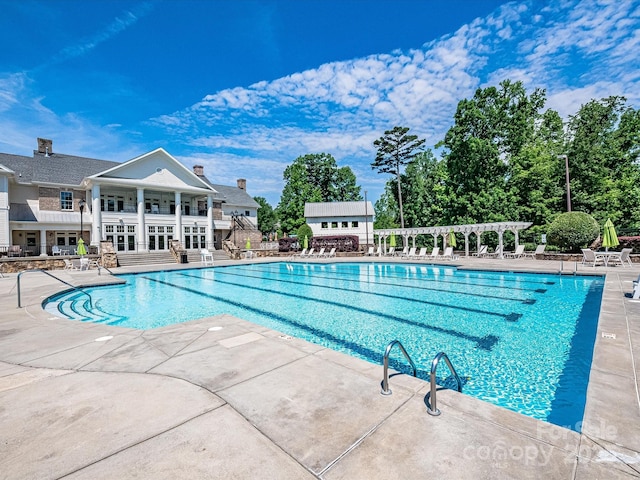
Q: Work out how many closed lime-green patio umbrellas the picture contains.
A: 6